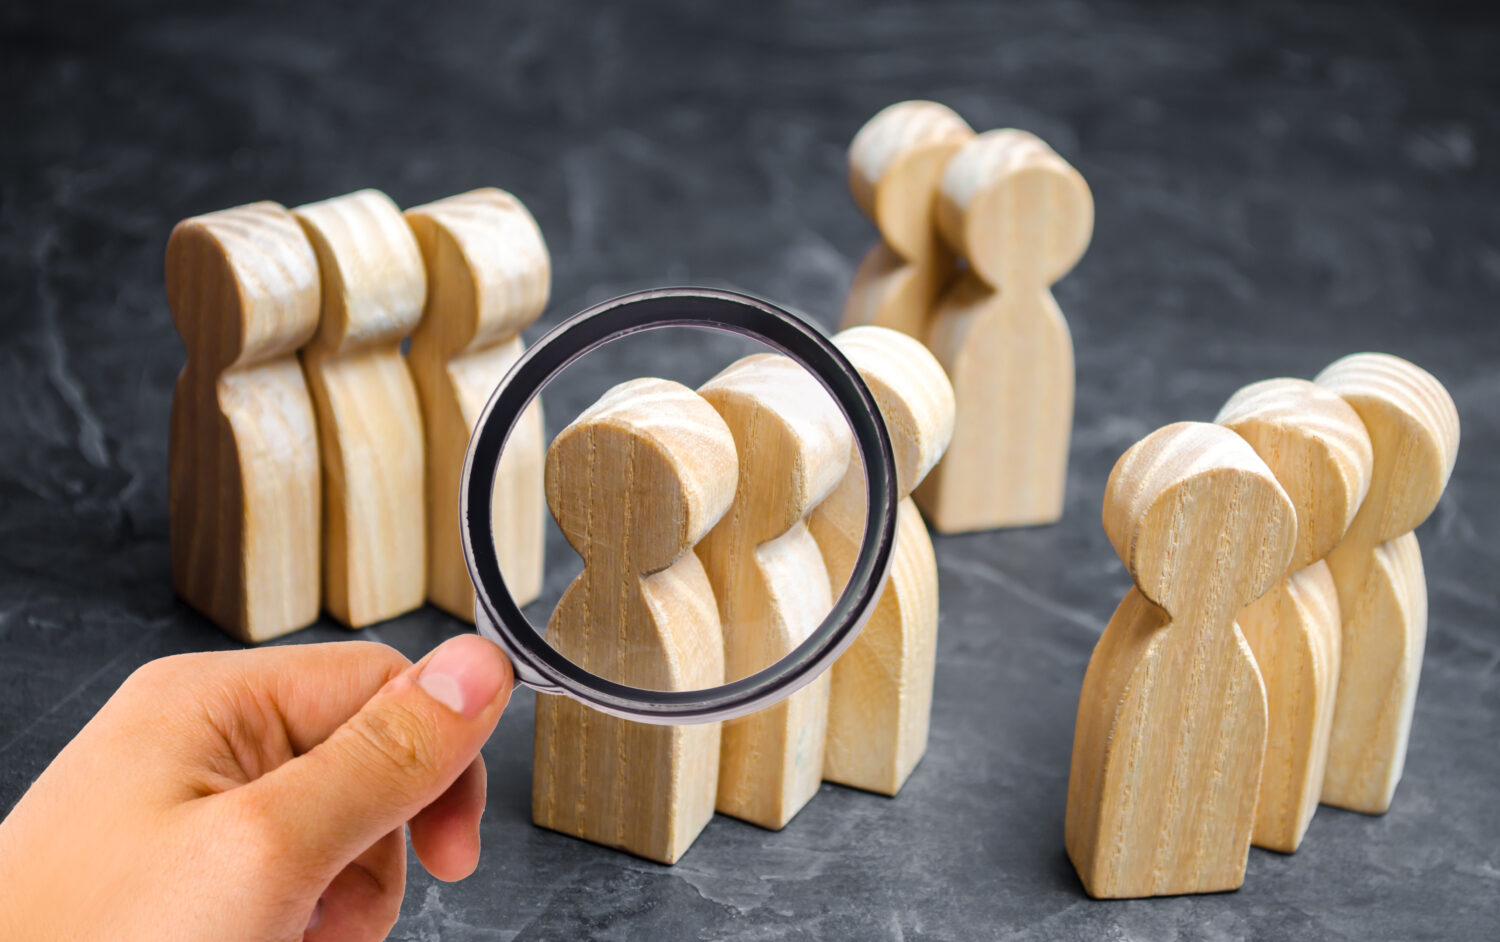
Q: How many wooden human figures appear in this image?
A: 11